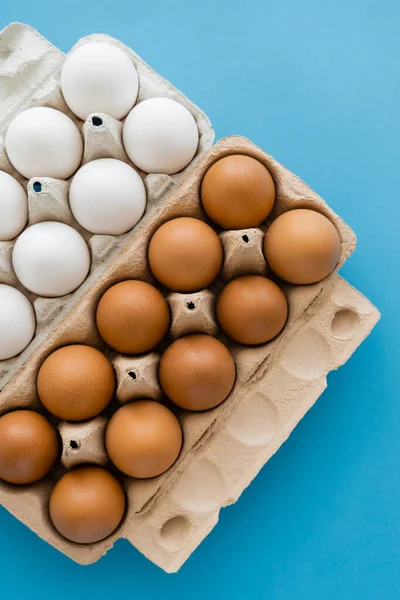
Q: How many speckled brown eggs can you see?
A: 10